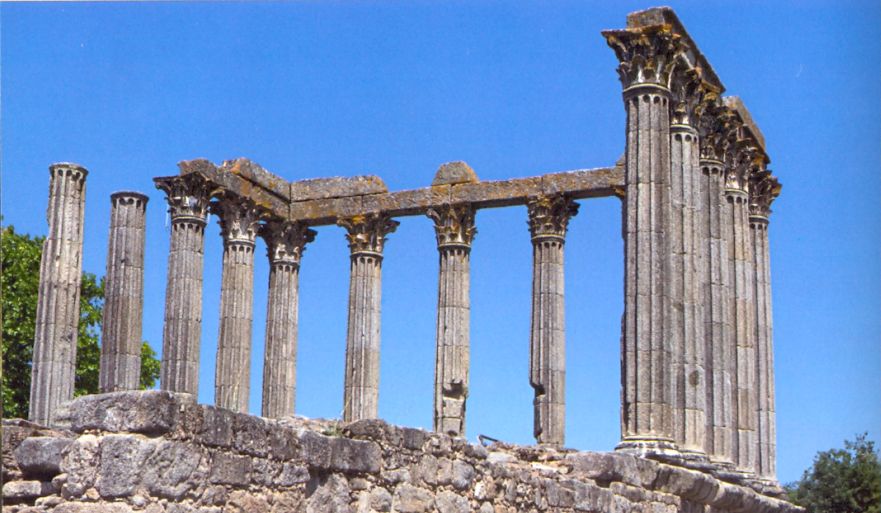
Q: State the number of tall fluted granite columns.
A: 13